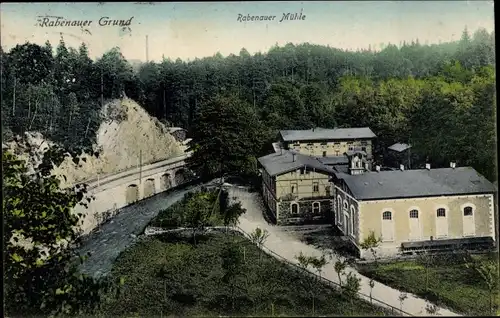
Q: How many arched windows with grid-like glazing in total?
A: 4